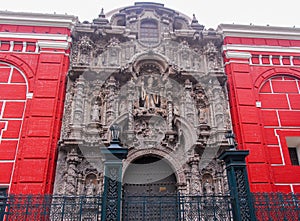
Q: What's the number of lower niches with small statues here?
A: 2